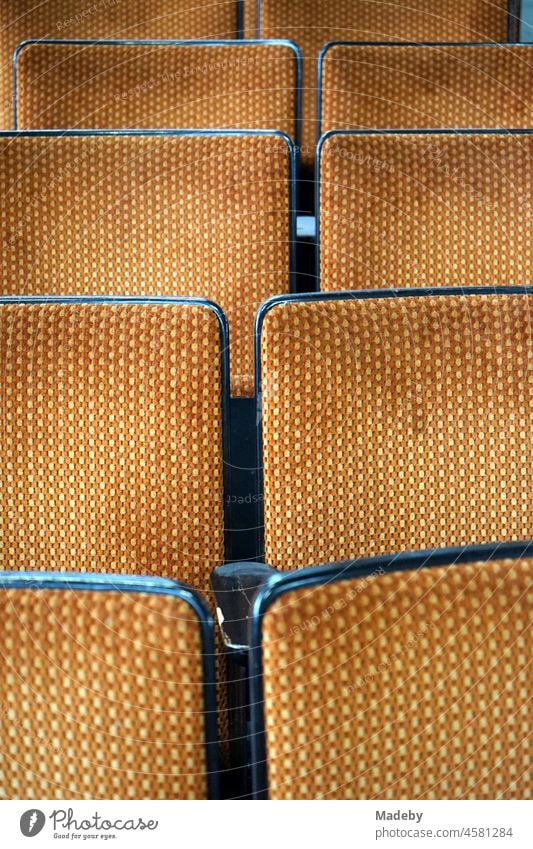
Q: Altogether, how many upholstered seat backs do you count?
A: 10